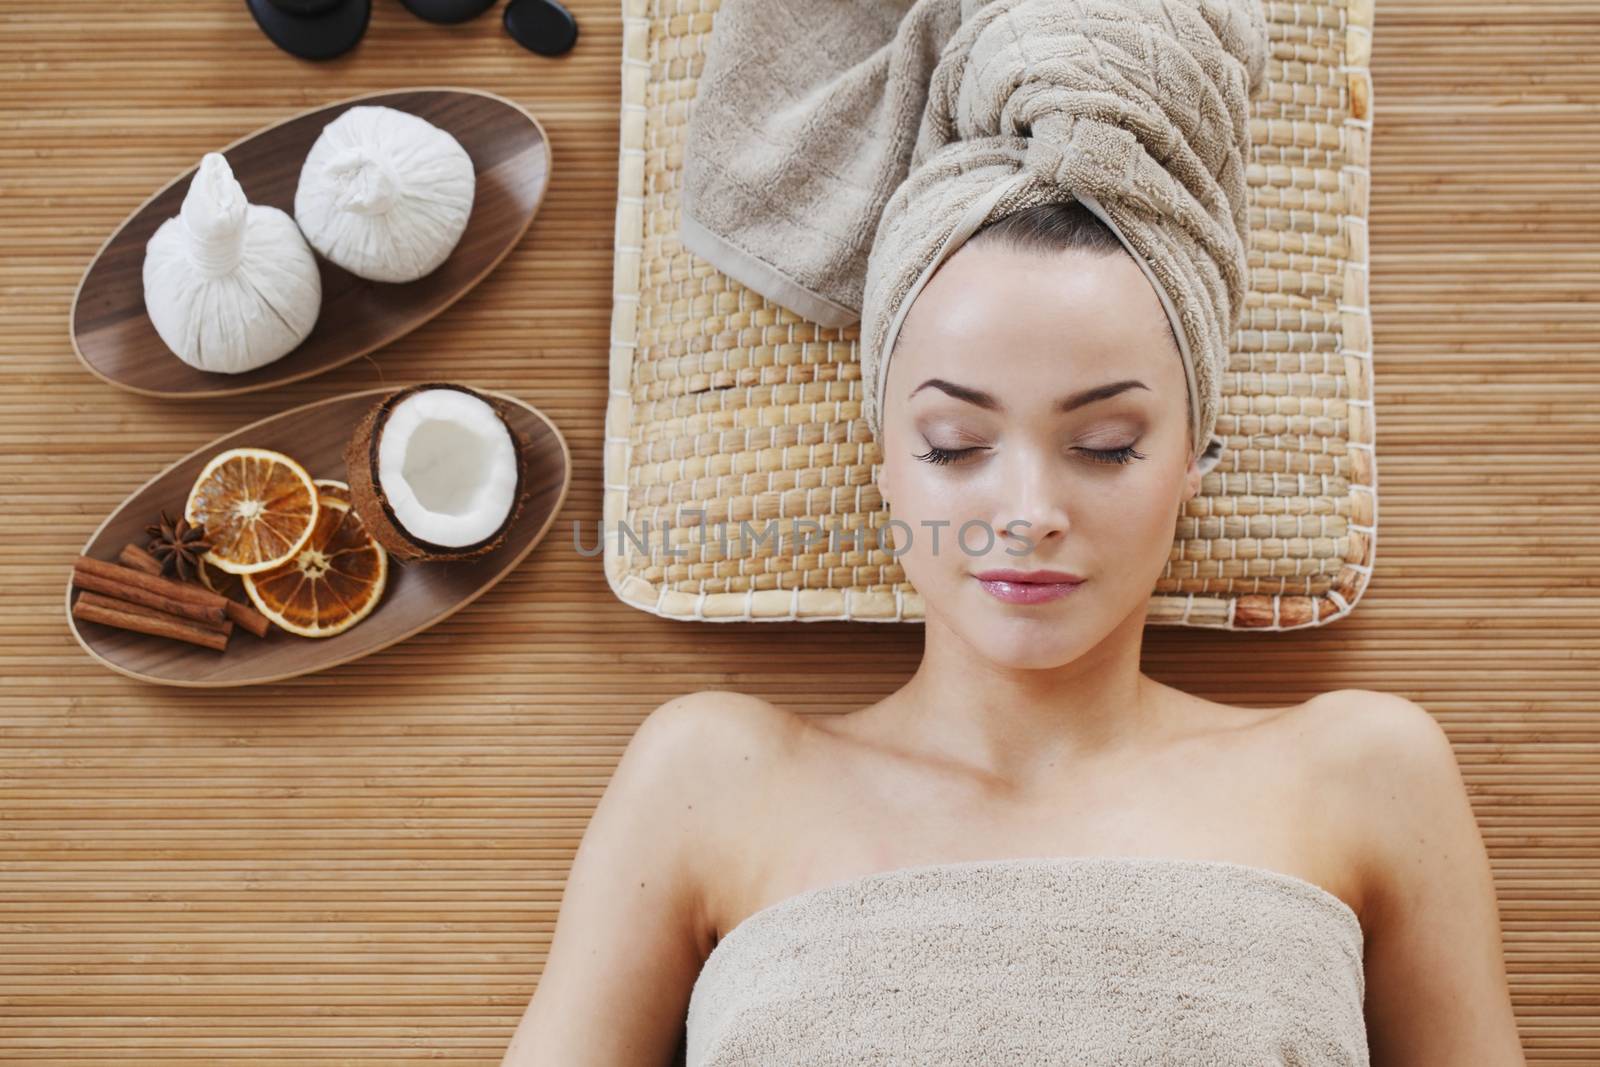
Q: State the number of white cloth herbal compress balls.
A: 2